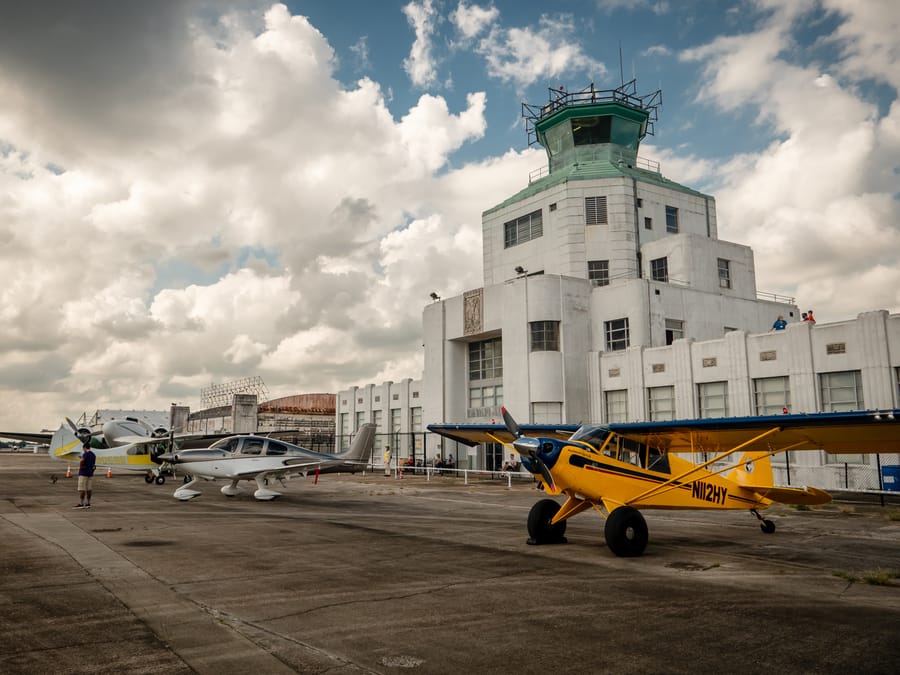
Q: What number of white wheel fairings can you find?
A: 3